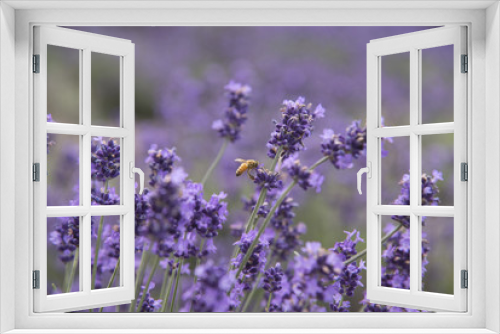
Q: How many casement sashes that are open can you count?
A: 2